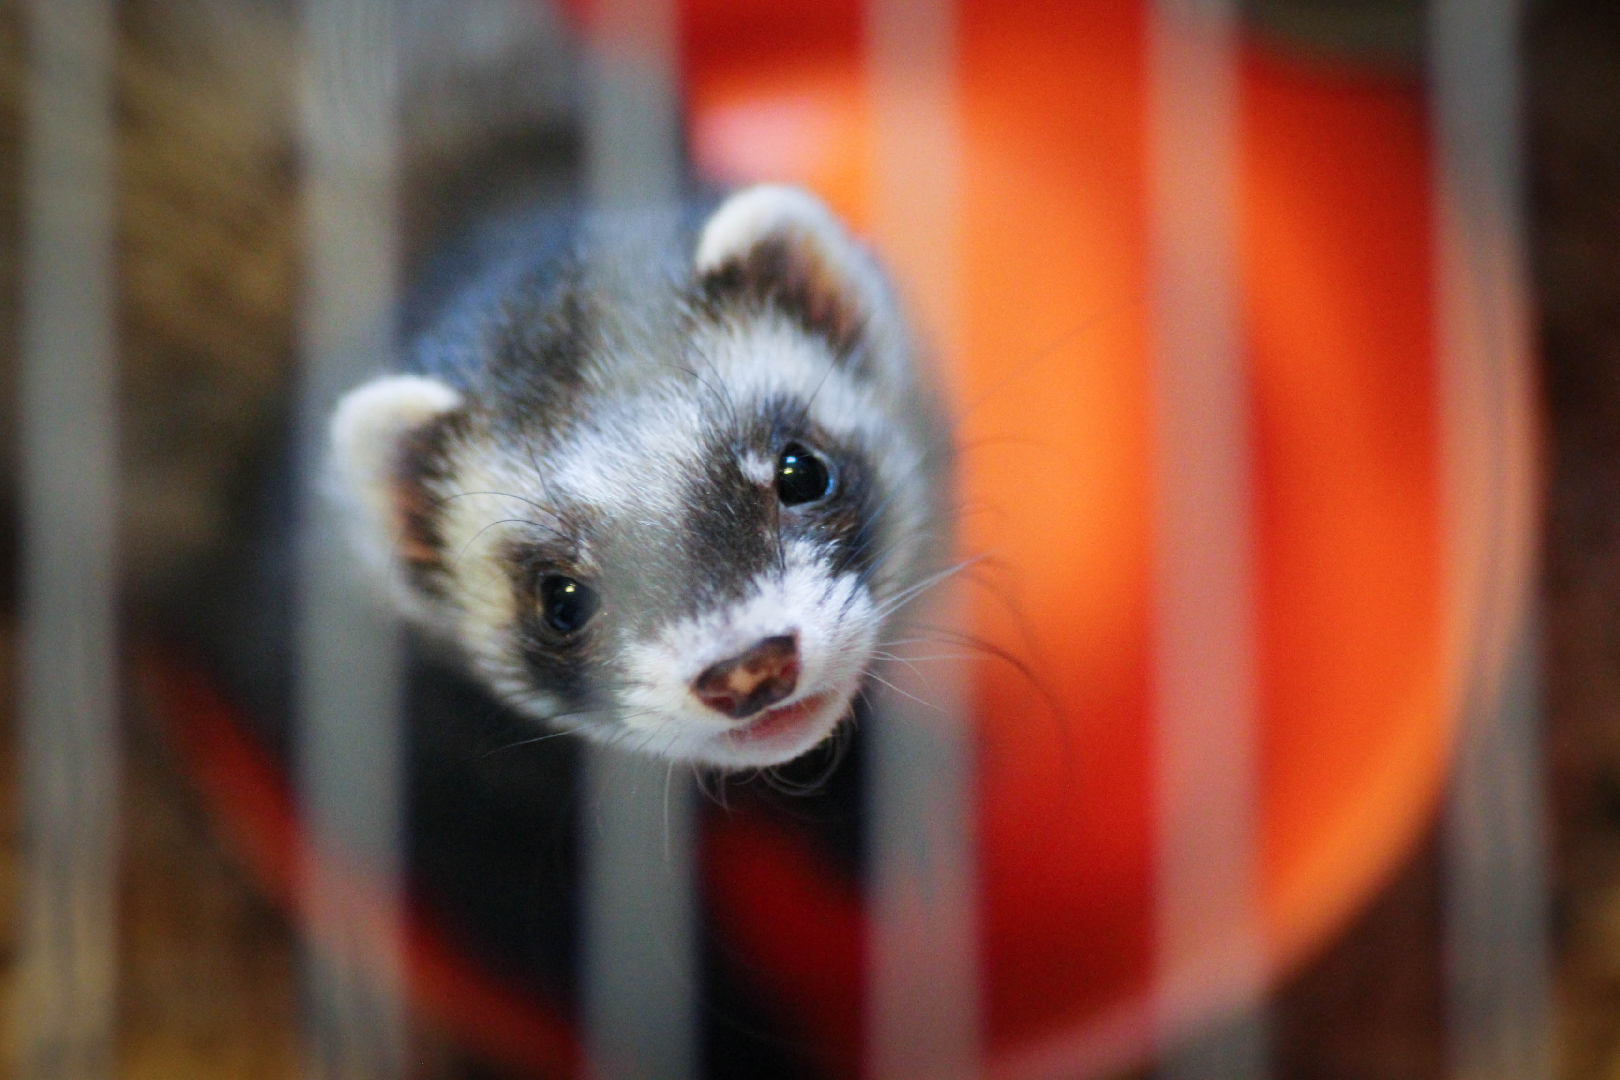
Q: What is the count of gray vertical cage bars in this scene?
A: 6